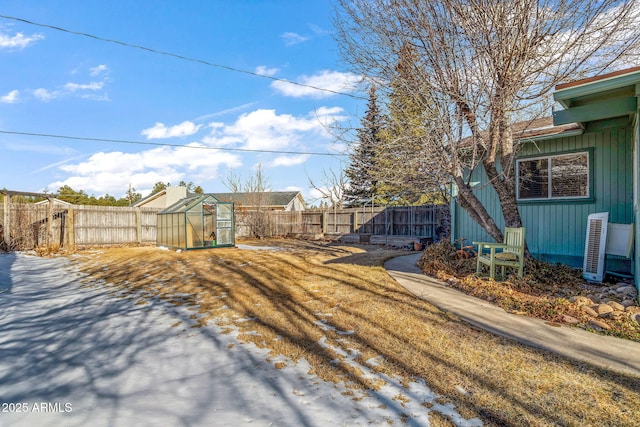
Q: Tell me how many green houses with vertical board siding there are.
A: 1